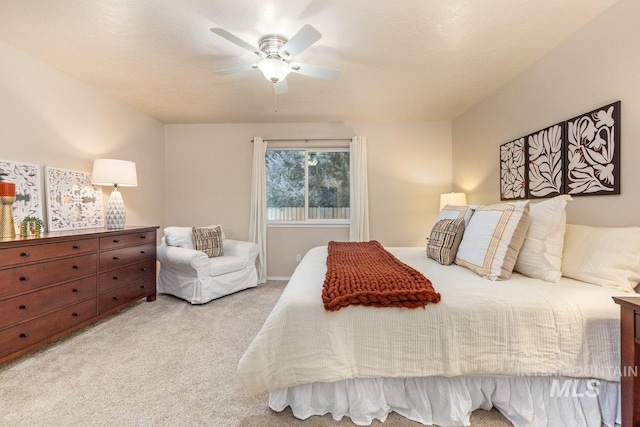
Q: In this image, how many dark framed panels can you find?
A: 3